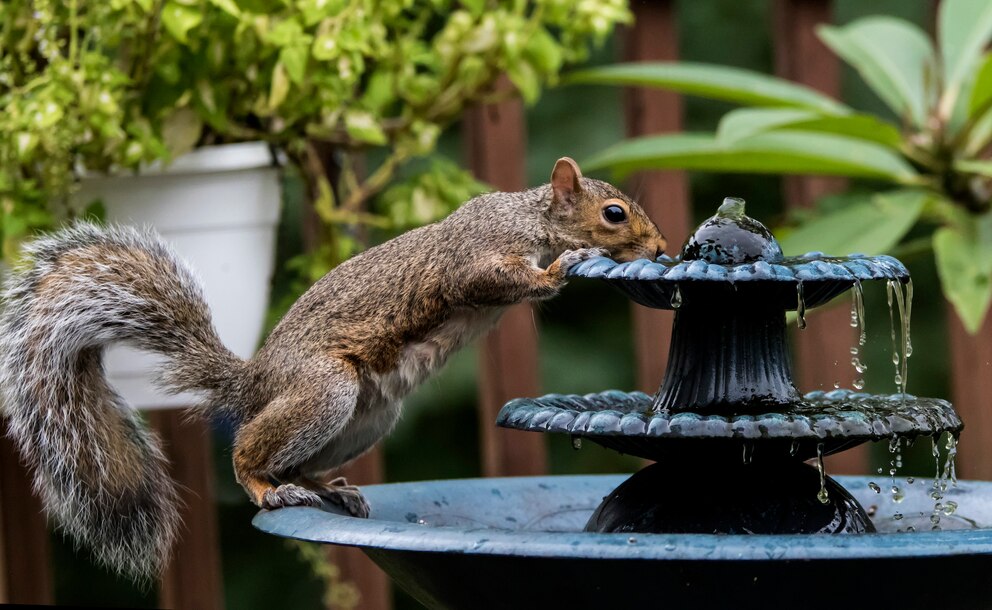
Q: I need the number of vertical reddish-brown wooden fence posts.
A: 7